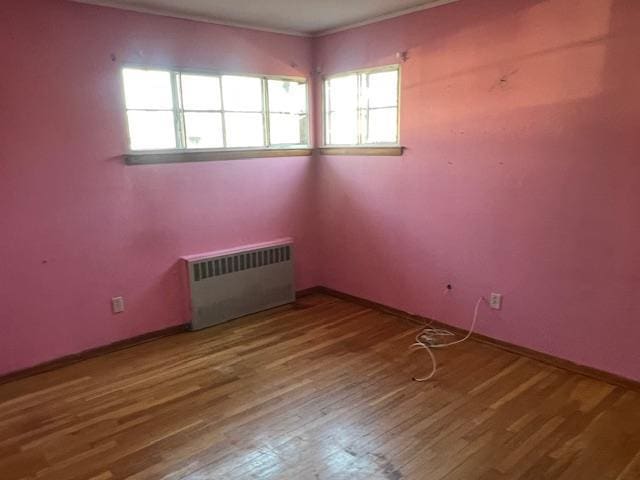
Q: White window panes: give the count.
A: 12